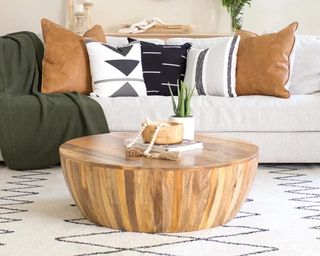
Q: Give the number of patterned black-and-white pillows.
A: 3